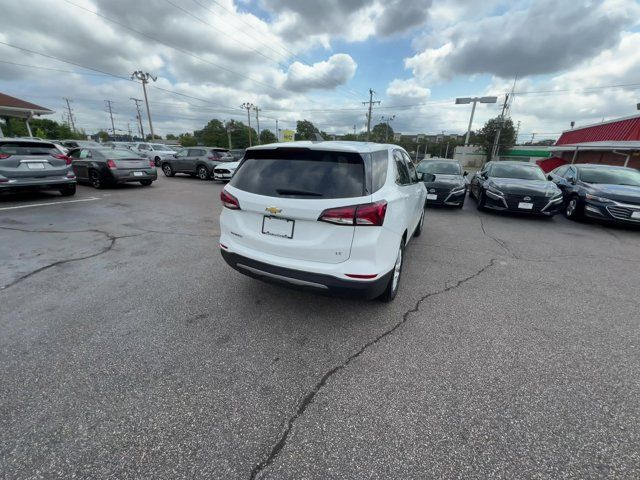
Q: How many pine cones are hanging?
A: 0